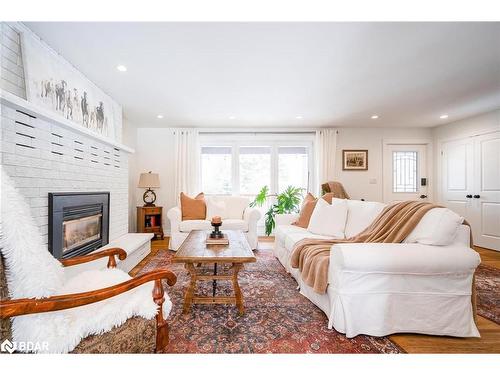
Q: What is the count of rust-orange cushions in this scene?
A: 2